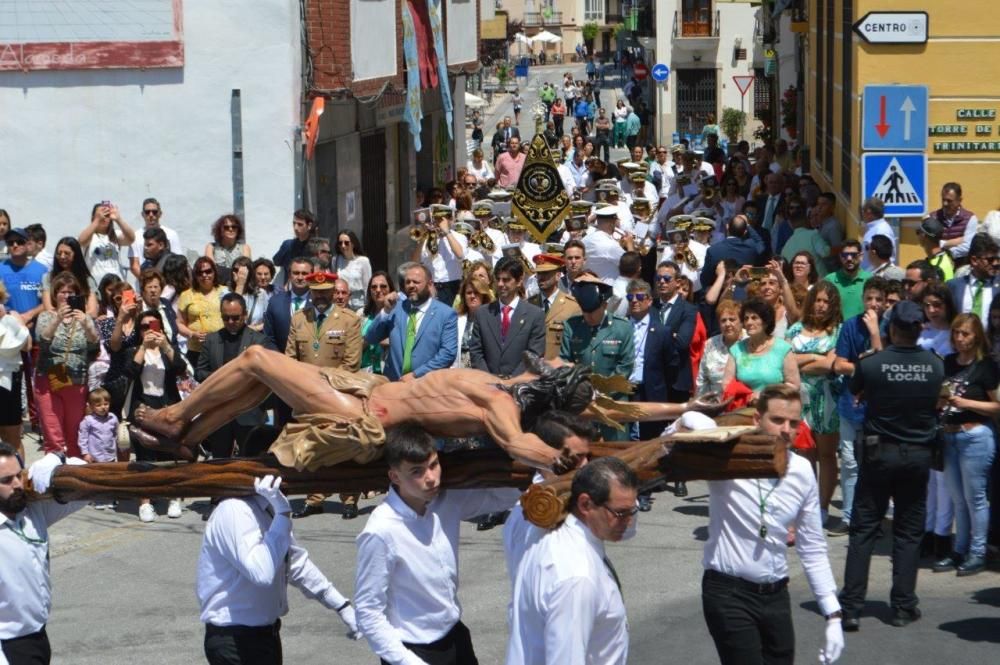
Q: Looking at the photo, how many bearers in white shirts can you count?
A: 6